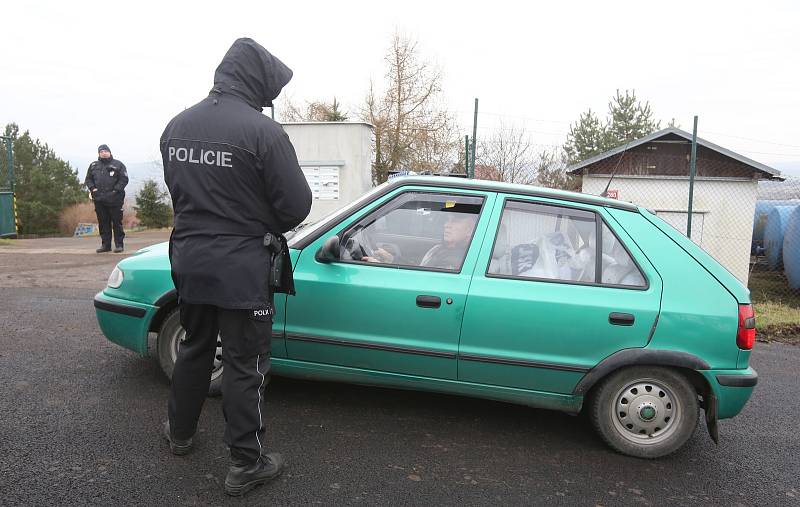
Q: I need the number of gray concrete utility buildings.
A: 1